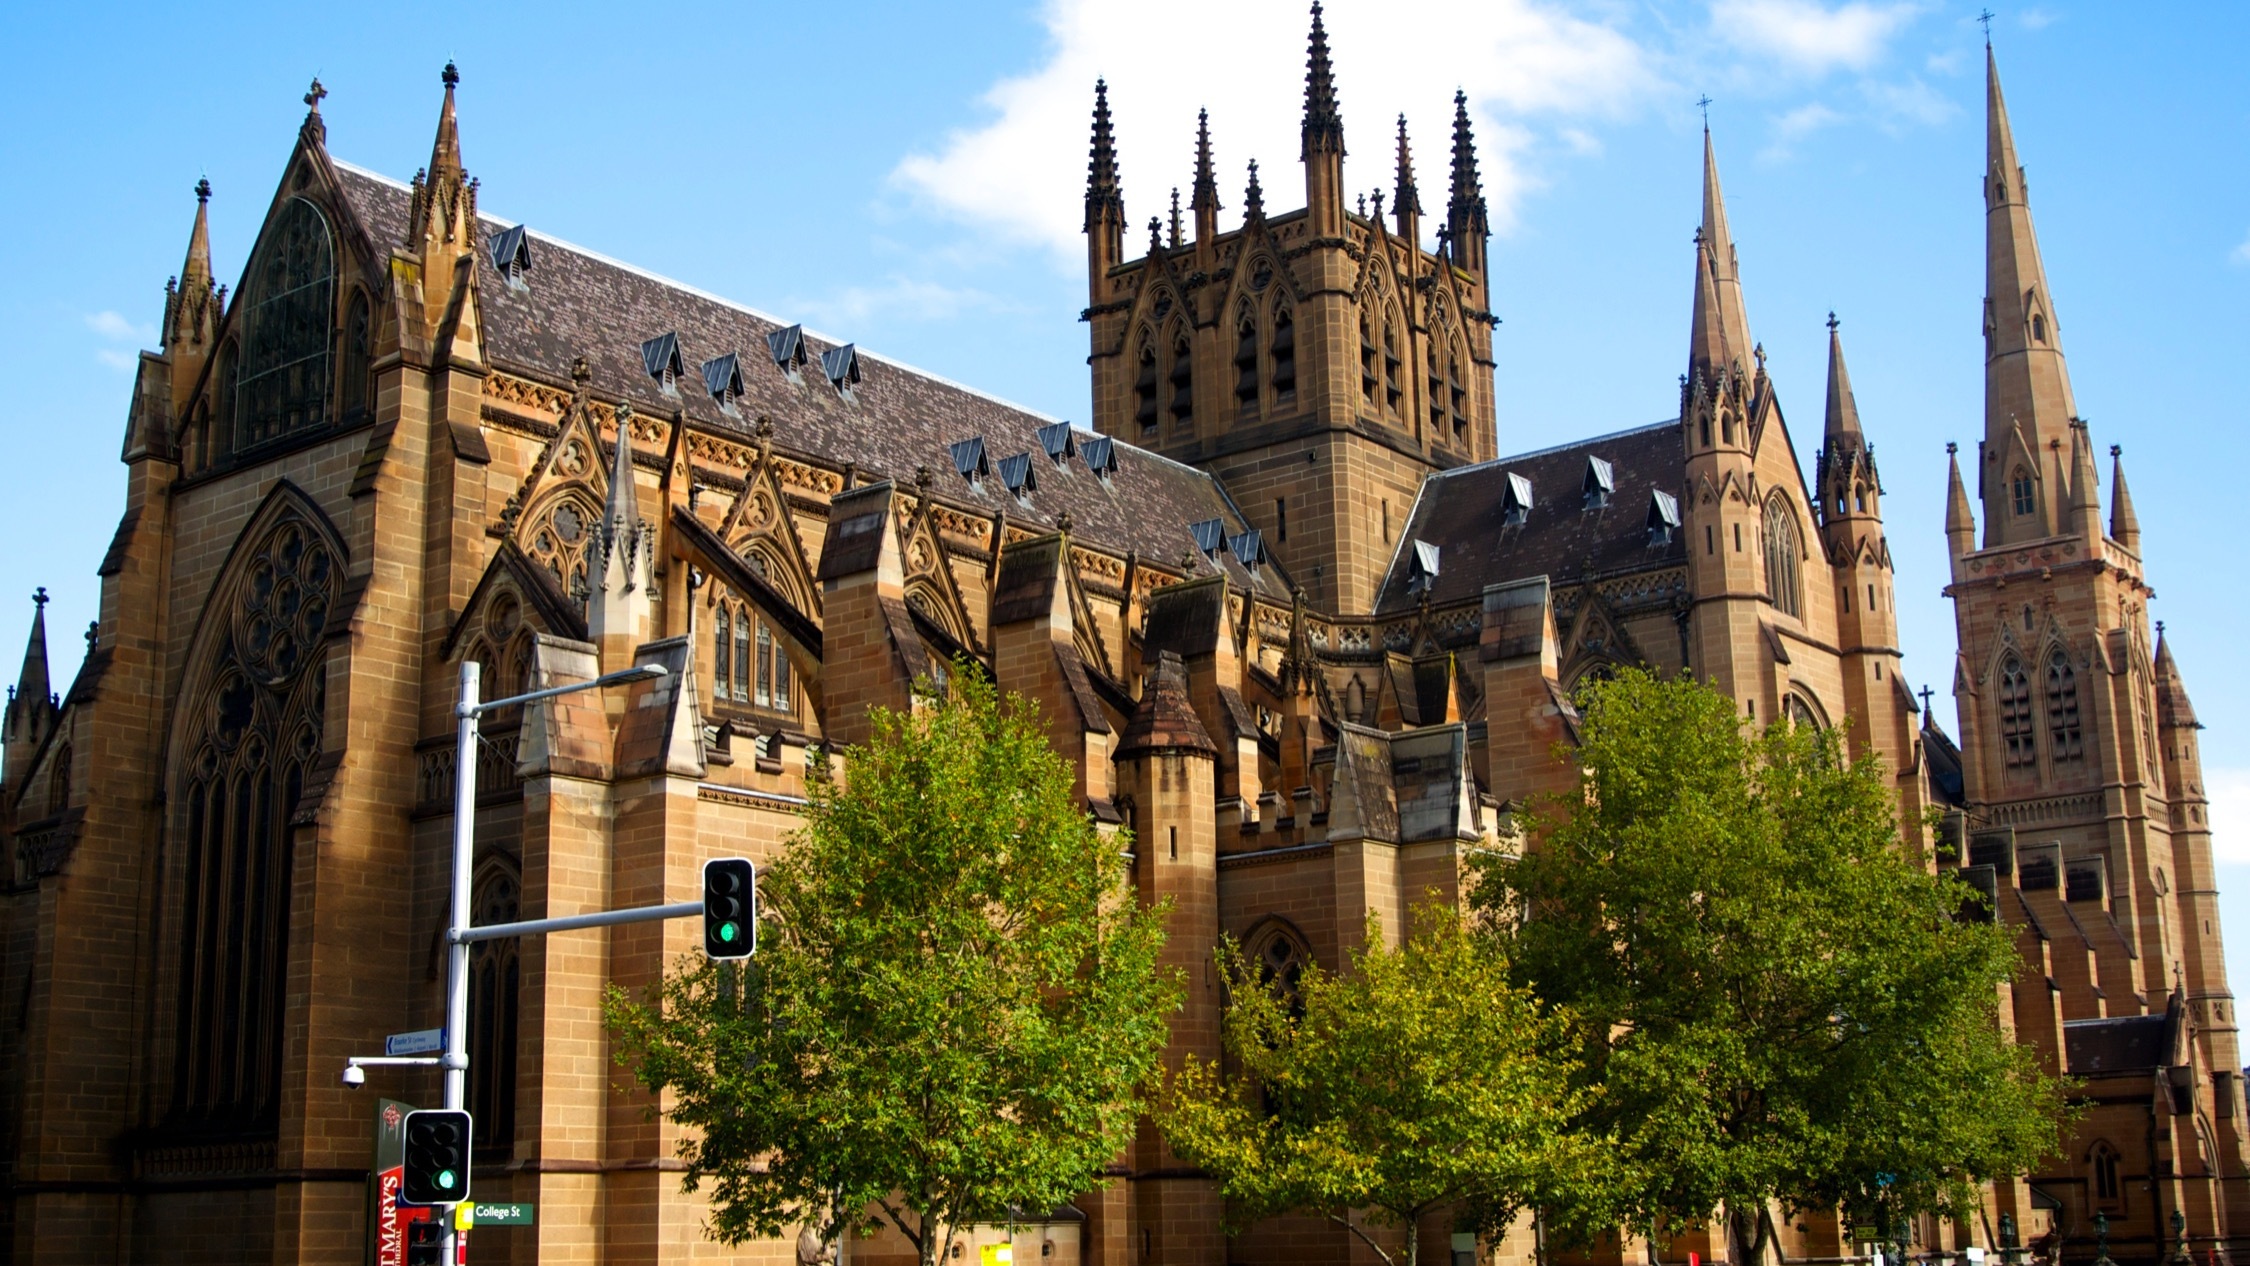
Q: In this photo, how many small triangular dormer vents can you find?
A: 15